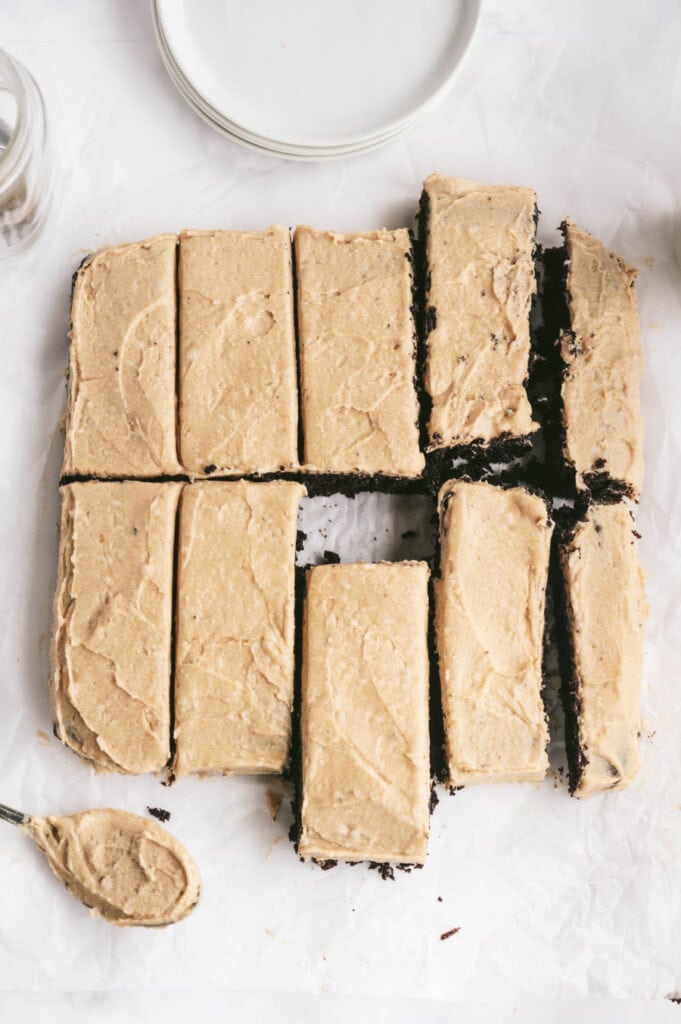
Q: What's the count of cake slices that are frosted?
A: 10